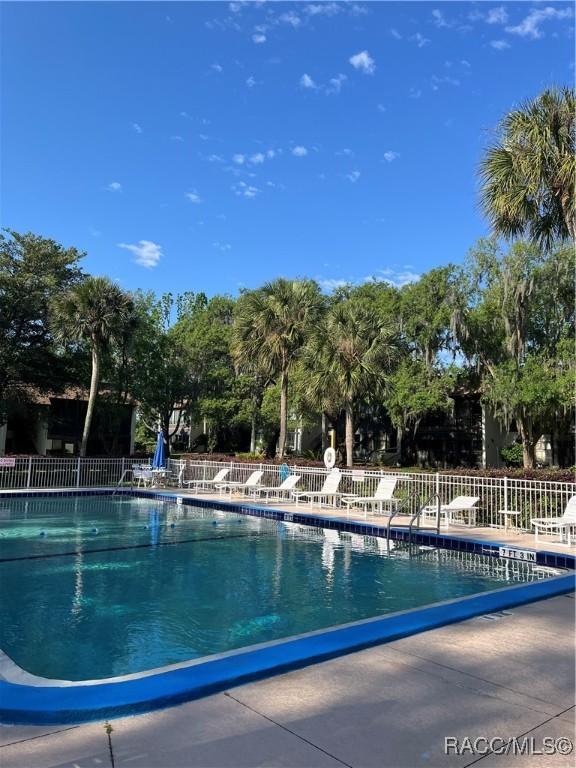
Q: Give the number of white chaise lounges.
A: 7